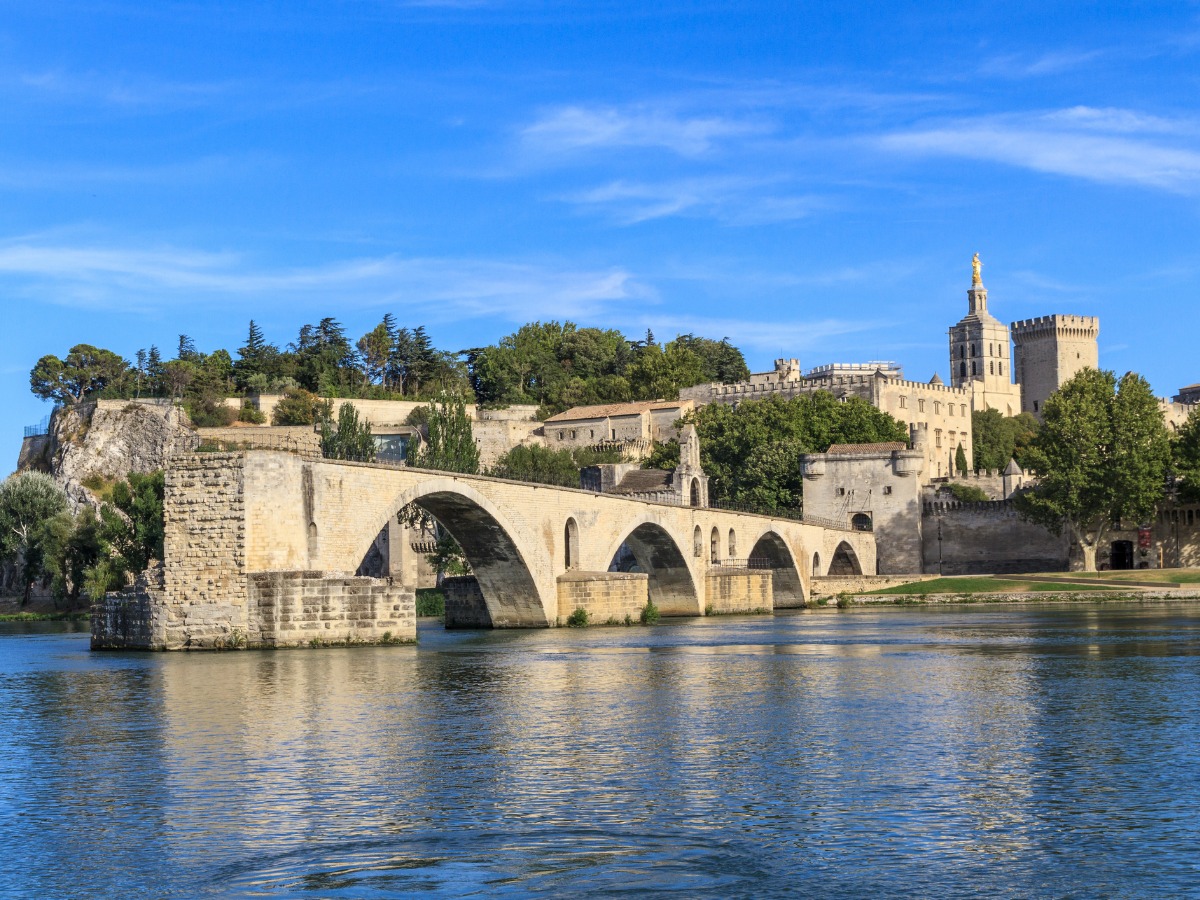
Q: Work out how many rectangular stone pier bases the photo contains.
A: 3